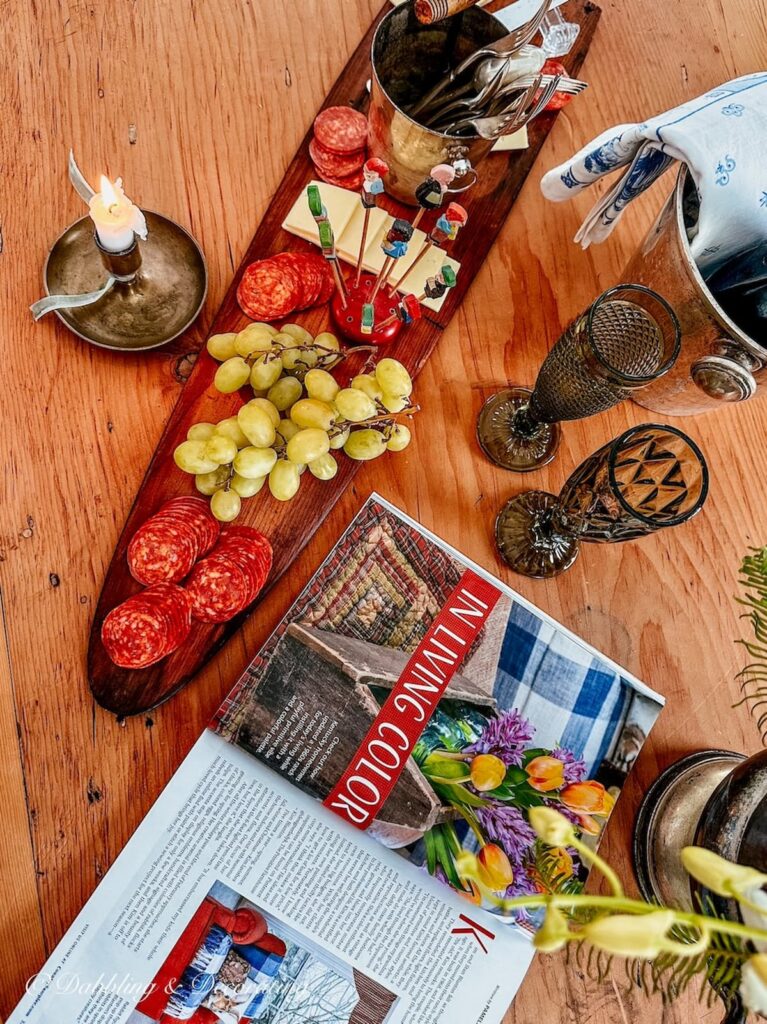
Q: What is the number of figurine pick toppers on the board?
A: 9